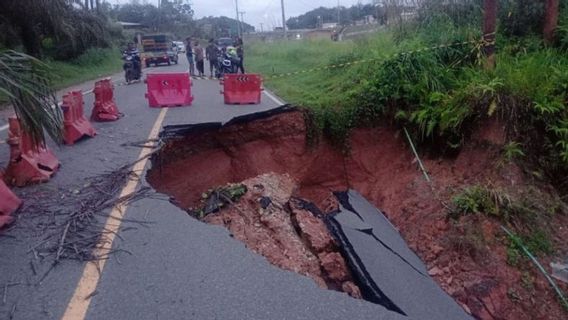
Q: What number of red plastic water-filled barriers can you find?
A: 6